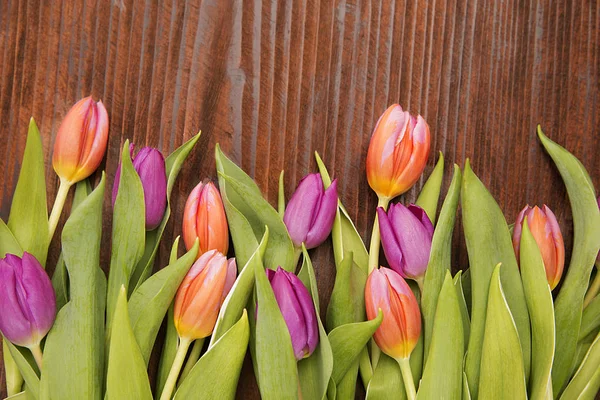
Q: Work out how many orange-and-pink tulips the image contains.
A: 6